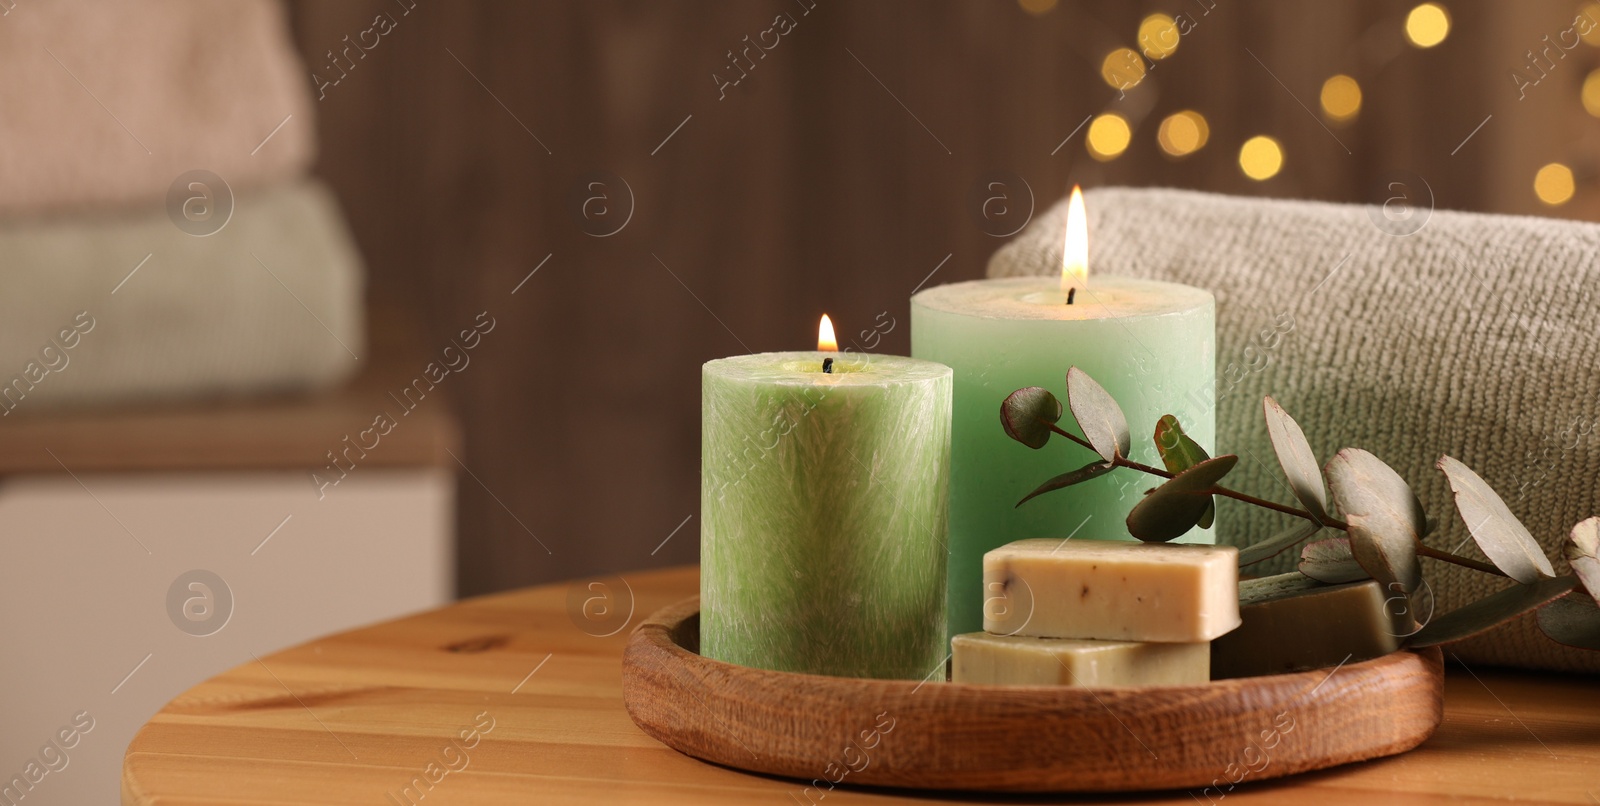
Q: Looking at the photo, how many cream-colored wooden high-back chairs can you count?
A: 0